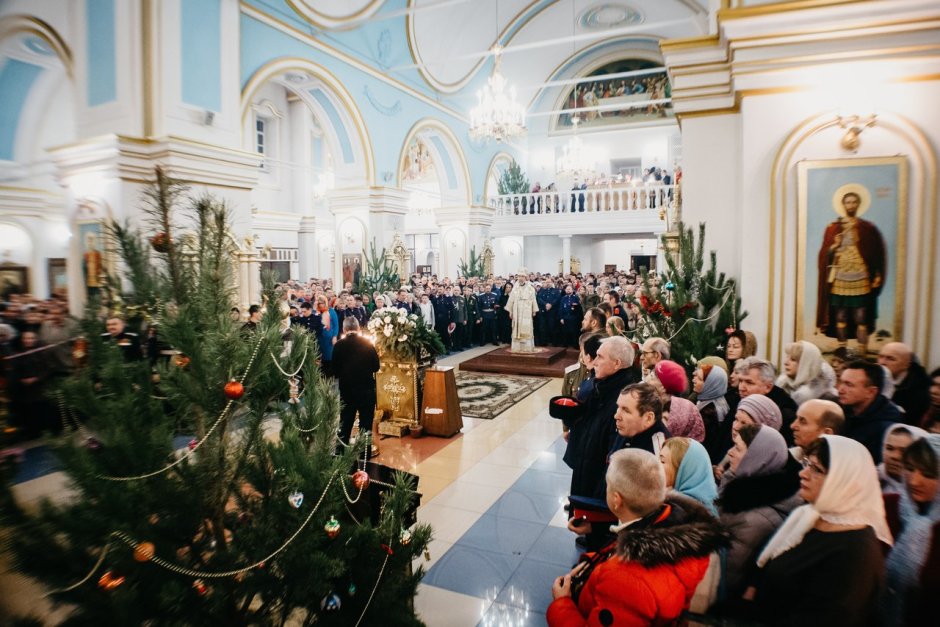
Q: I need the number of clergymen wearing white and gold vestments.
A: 1